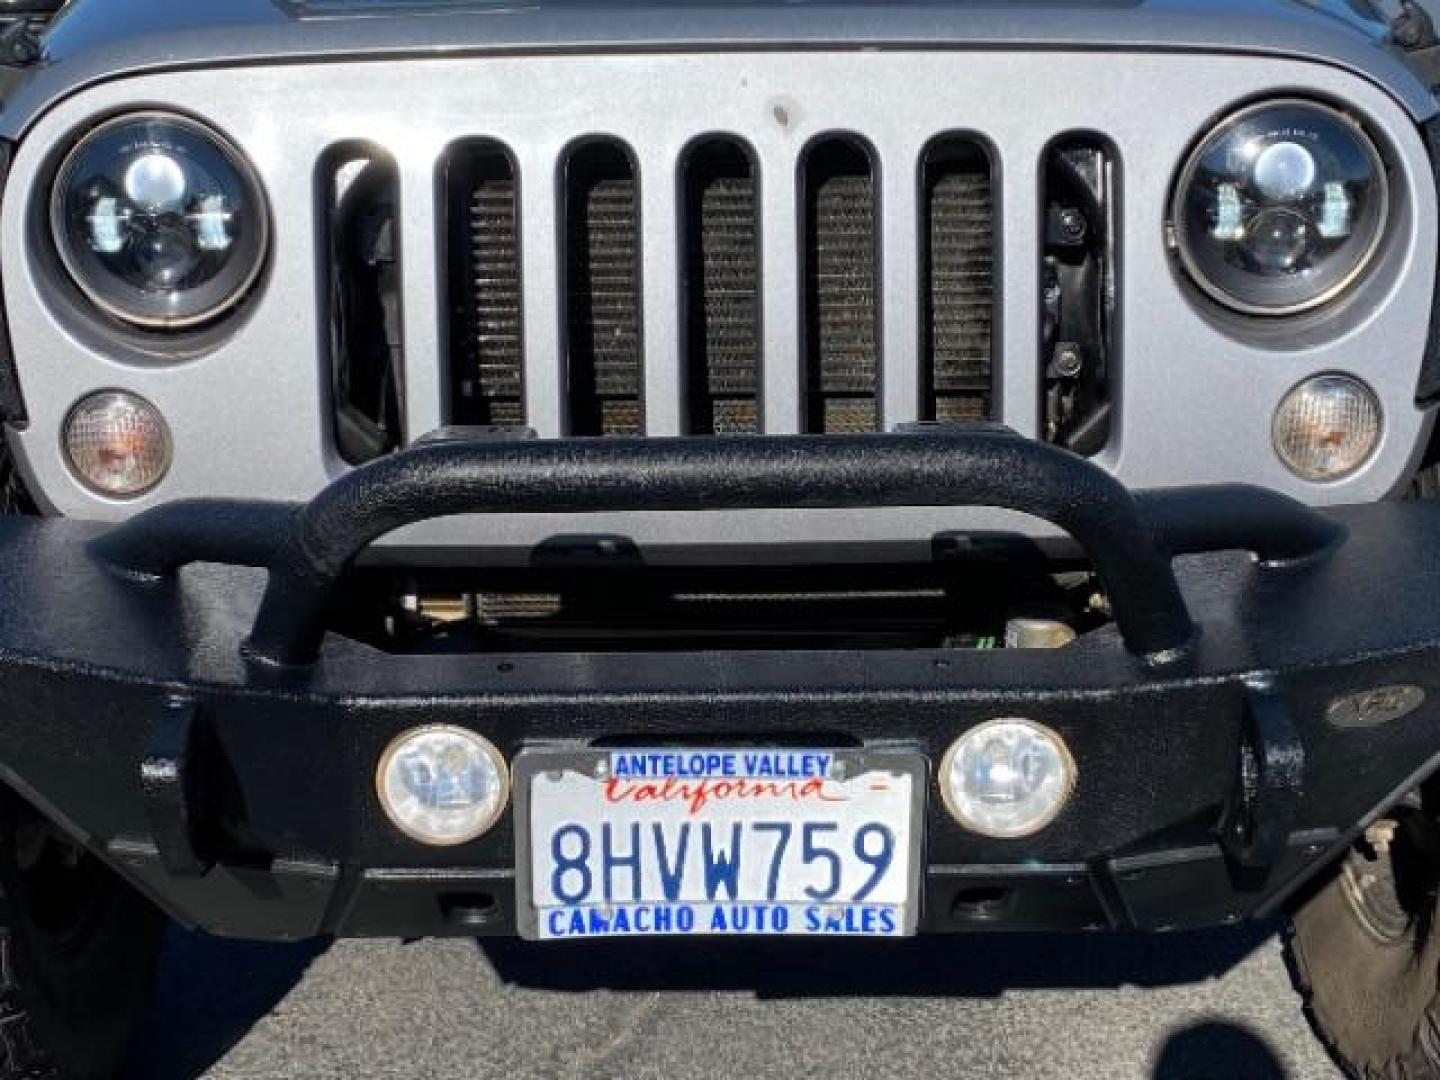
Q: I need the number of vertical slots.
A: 7